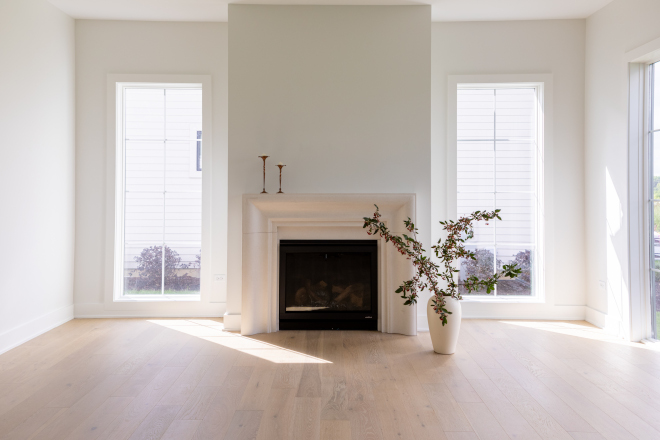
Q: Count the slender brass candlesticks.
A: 2